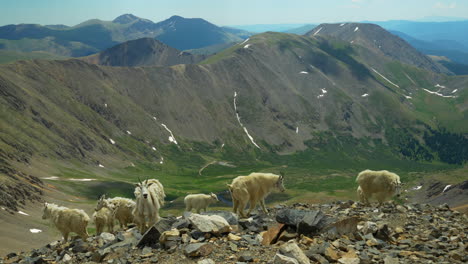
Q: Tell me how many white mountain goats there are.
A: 7